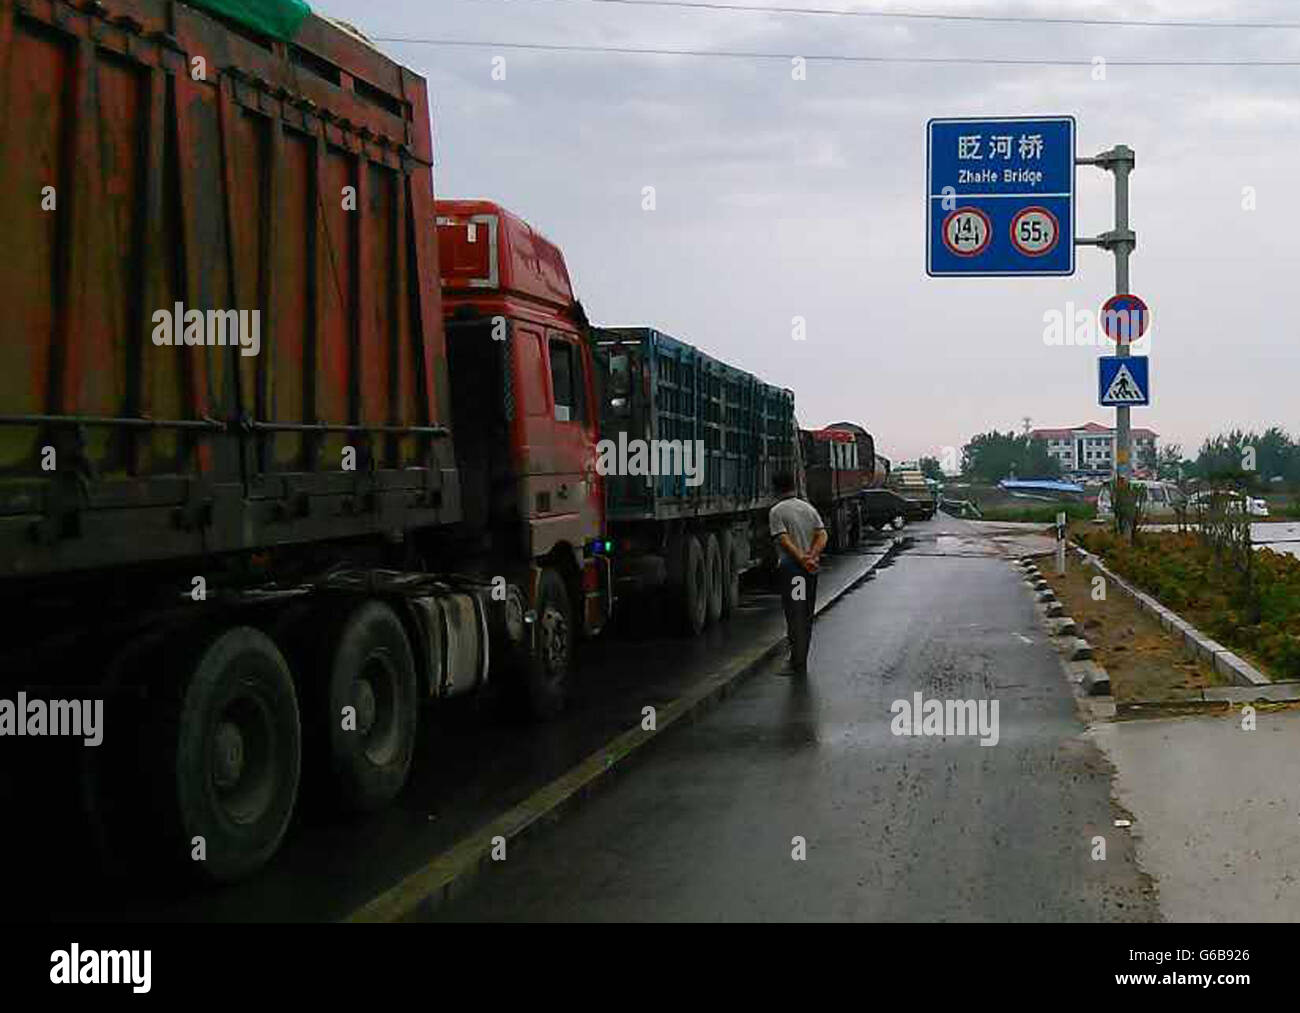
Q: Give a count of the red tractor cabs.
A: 2